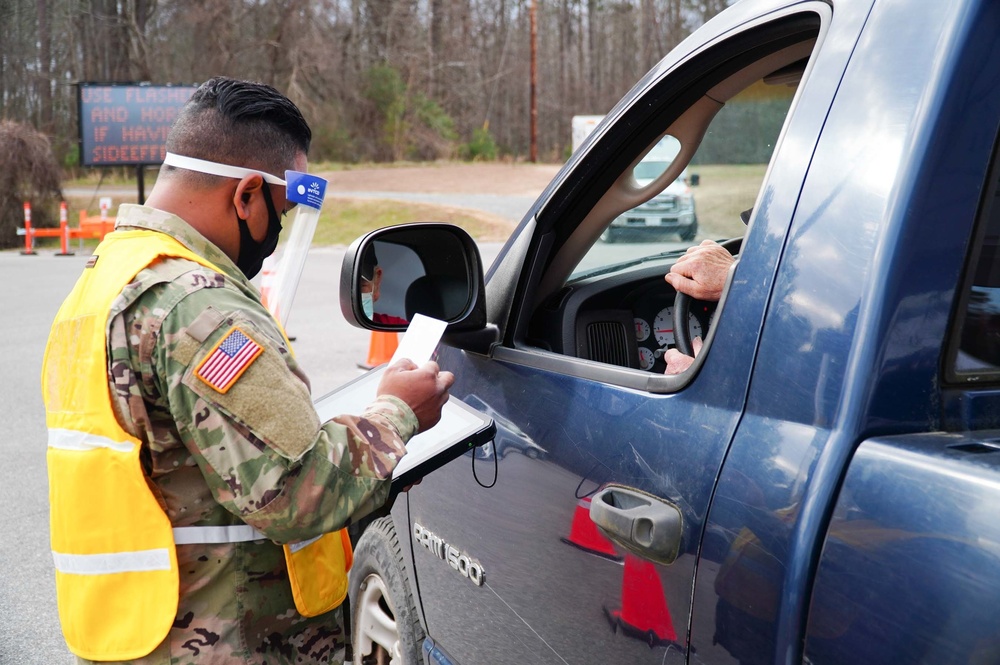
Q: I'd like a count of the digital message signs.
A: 1